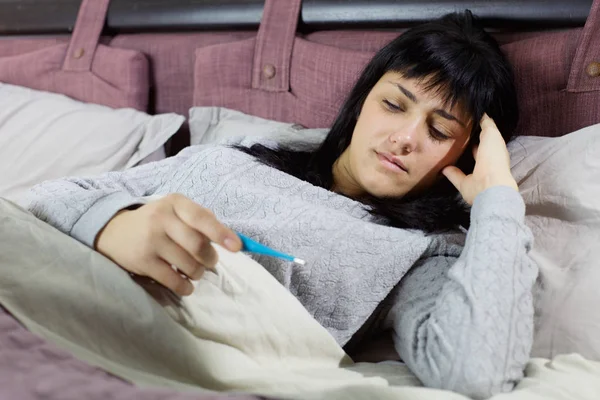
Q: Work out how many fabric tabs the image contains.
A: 3